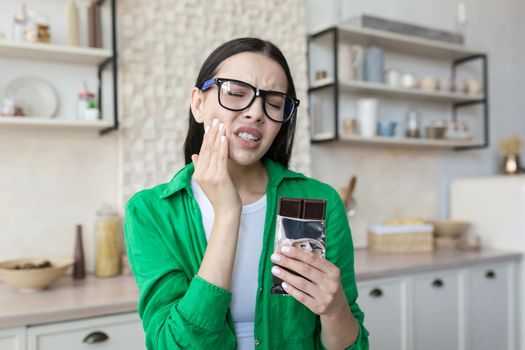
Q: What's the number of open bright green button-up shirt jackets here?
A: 1